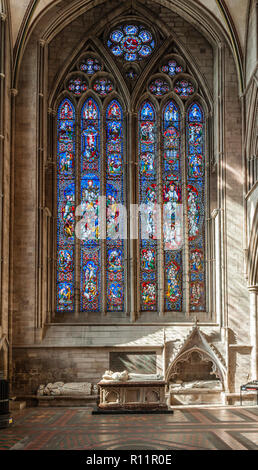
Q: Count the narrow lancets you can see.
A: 6